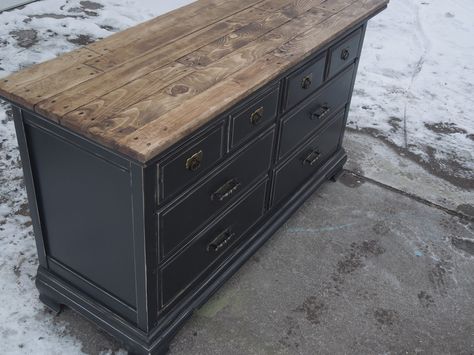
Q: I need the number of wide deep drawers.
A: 4